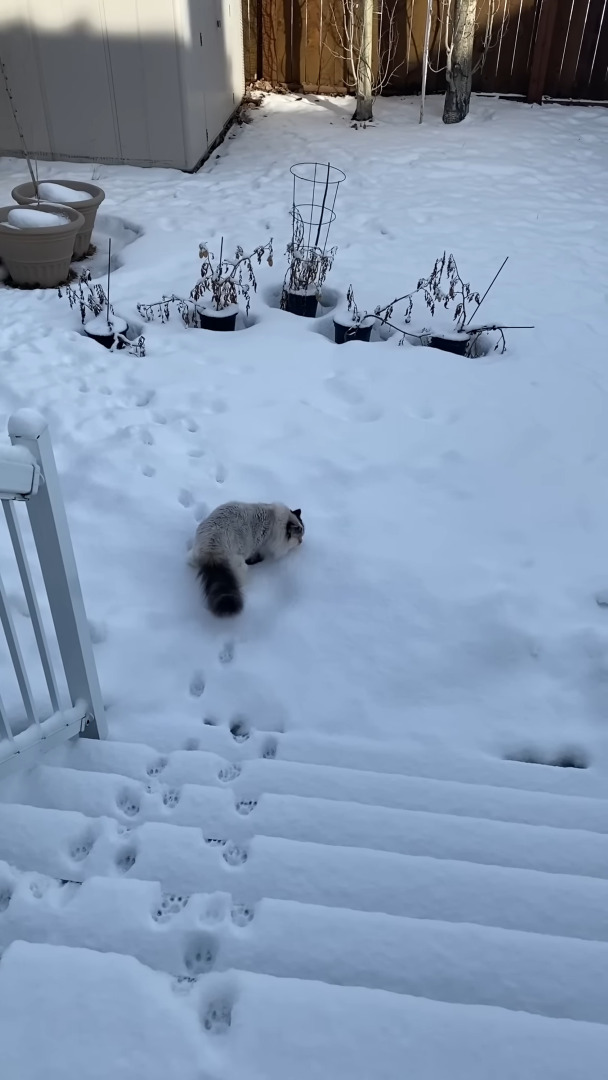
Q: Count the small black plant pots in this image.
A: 5